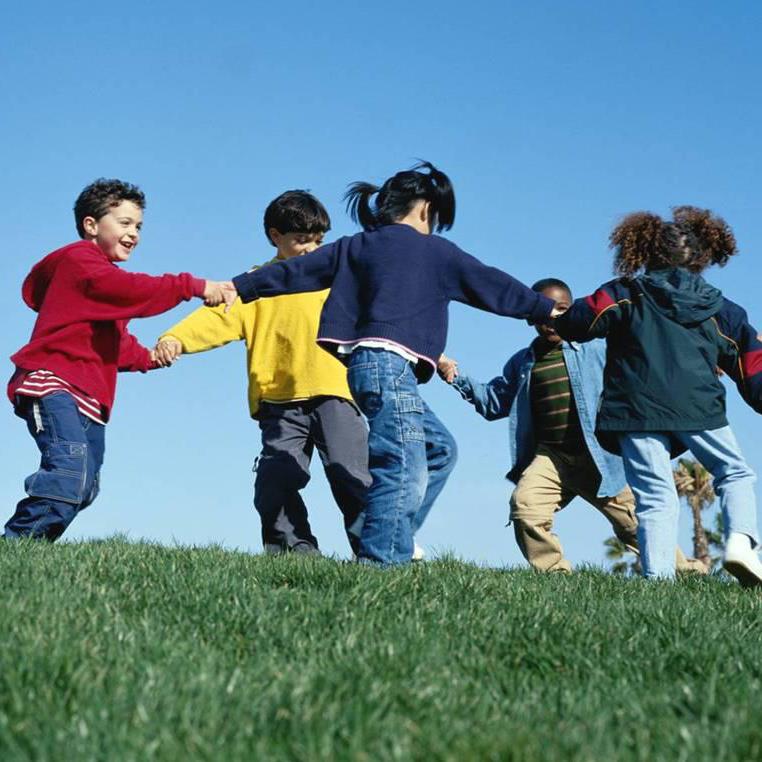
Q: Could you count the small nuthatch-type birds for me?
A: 0